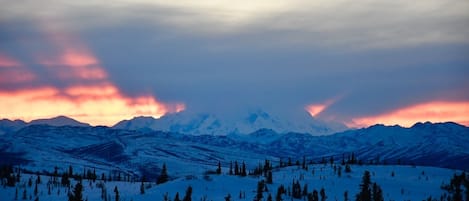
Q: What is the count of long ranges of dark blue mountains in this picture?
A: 1